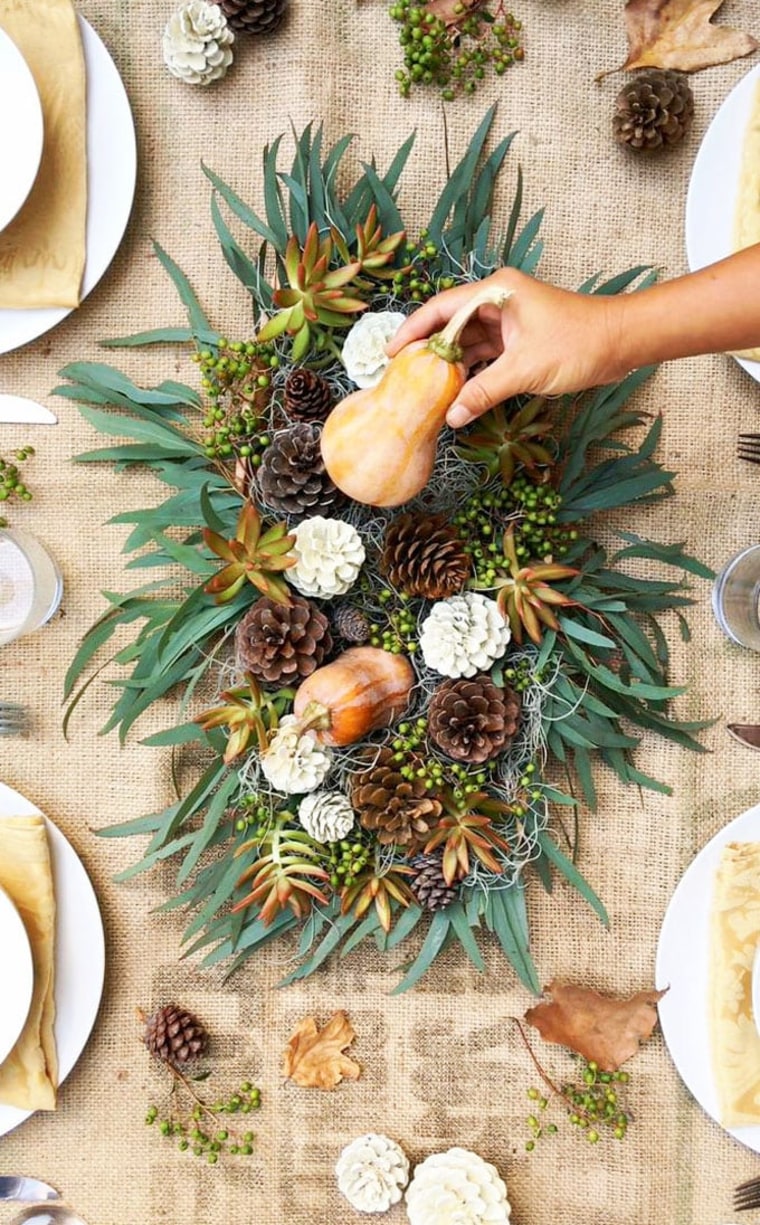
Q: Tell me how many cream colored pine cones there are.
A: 8